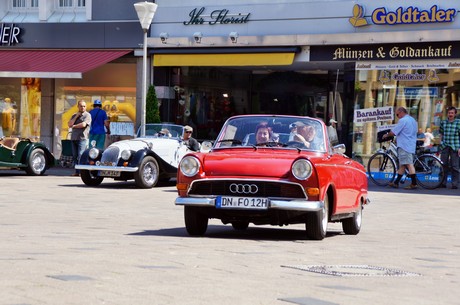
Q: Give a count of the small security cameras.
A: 3